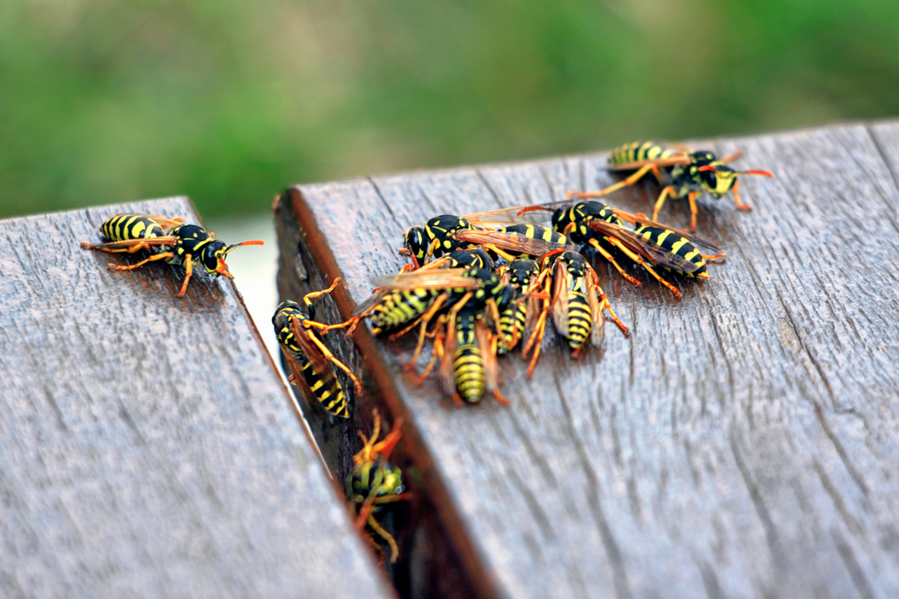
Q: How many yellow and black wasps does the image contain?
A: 11